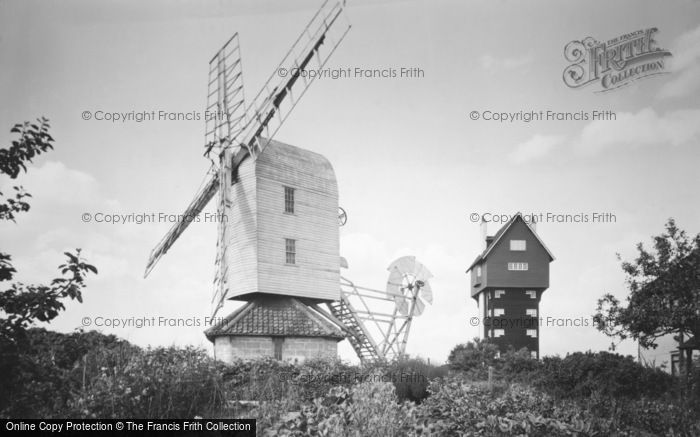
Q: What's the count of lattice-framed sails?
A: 4